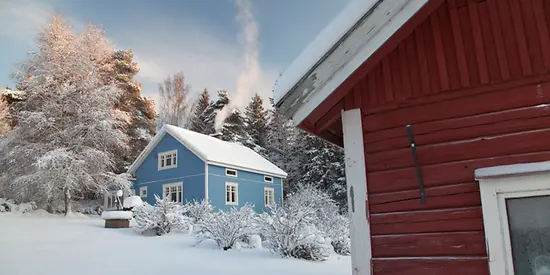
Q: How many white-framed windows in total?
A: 8